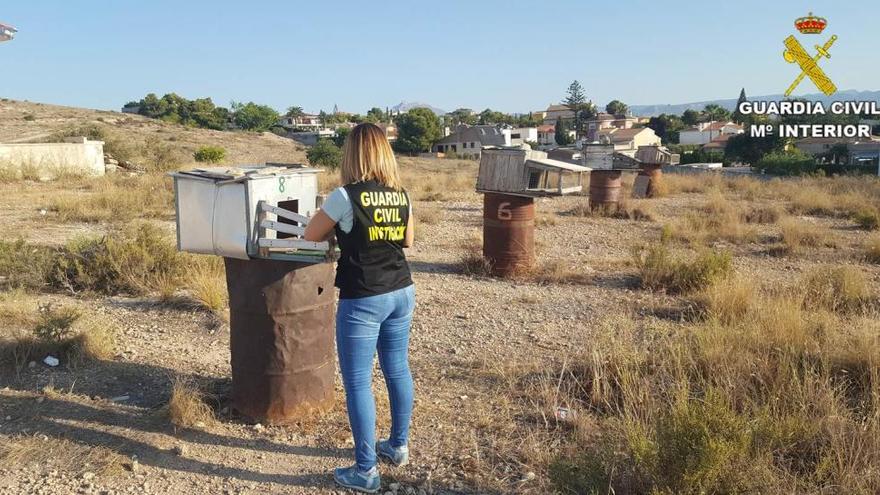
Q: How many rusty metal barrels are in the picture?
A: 4